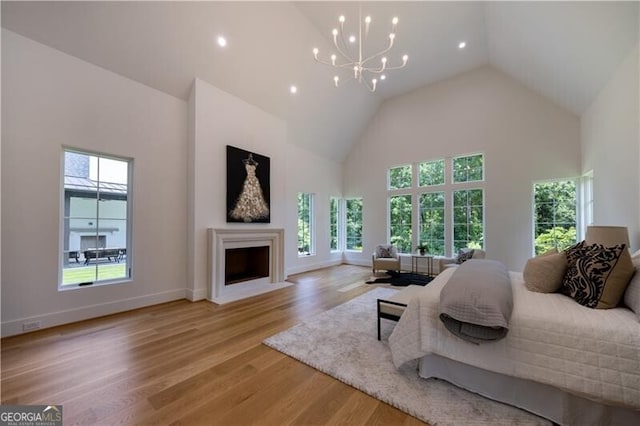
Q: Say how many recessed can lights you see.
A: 5